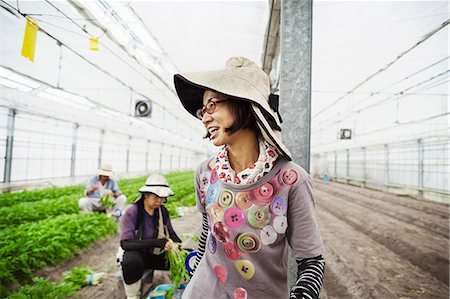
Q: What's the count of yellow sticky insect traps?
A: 2